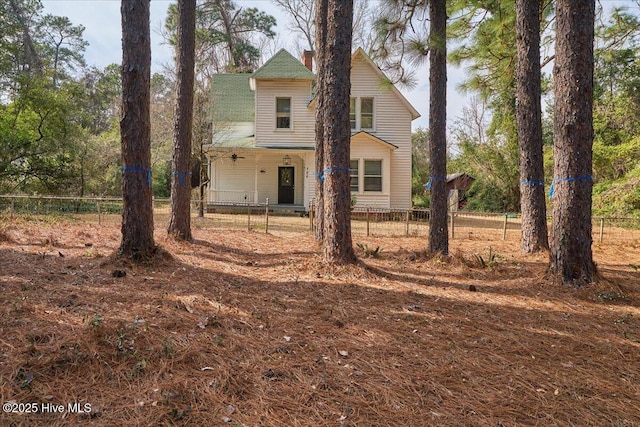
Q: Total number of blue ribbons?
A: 7